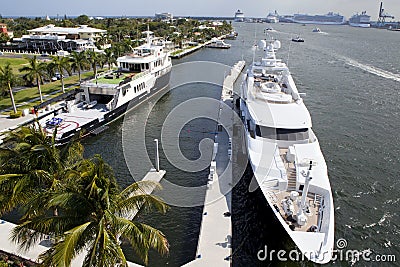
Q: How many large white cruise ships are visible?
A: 4